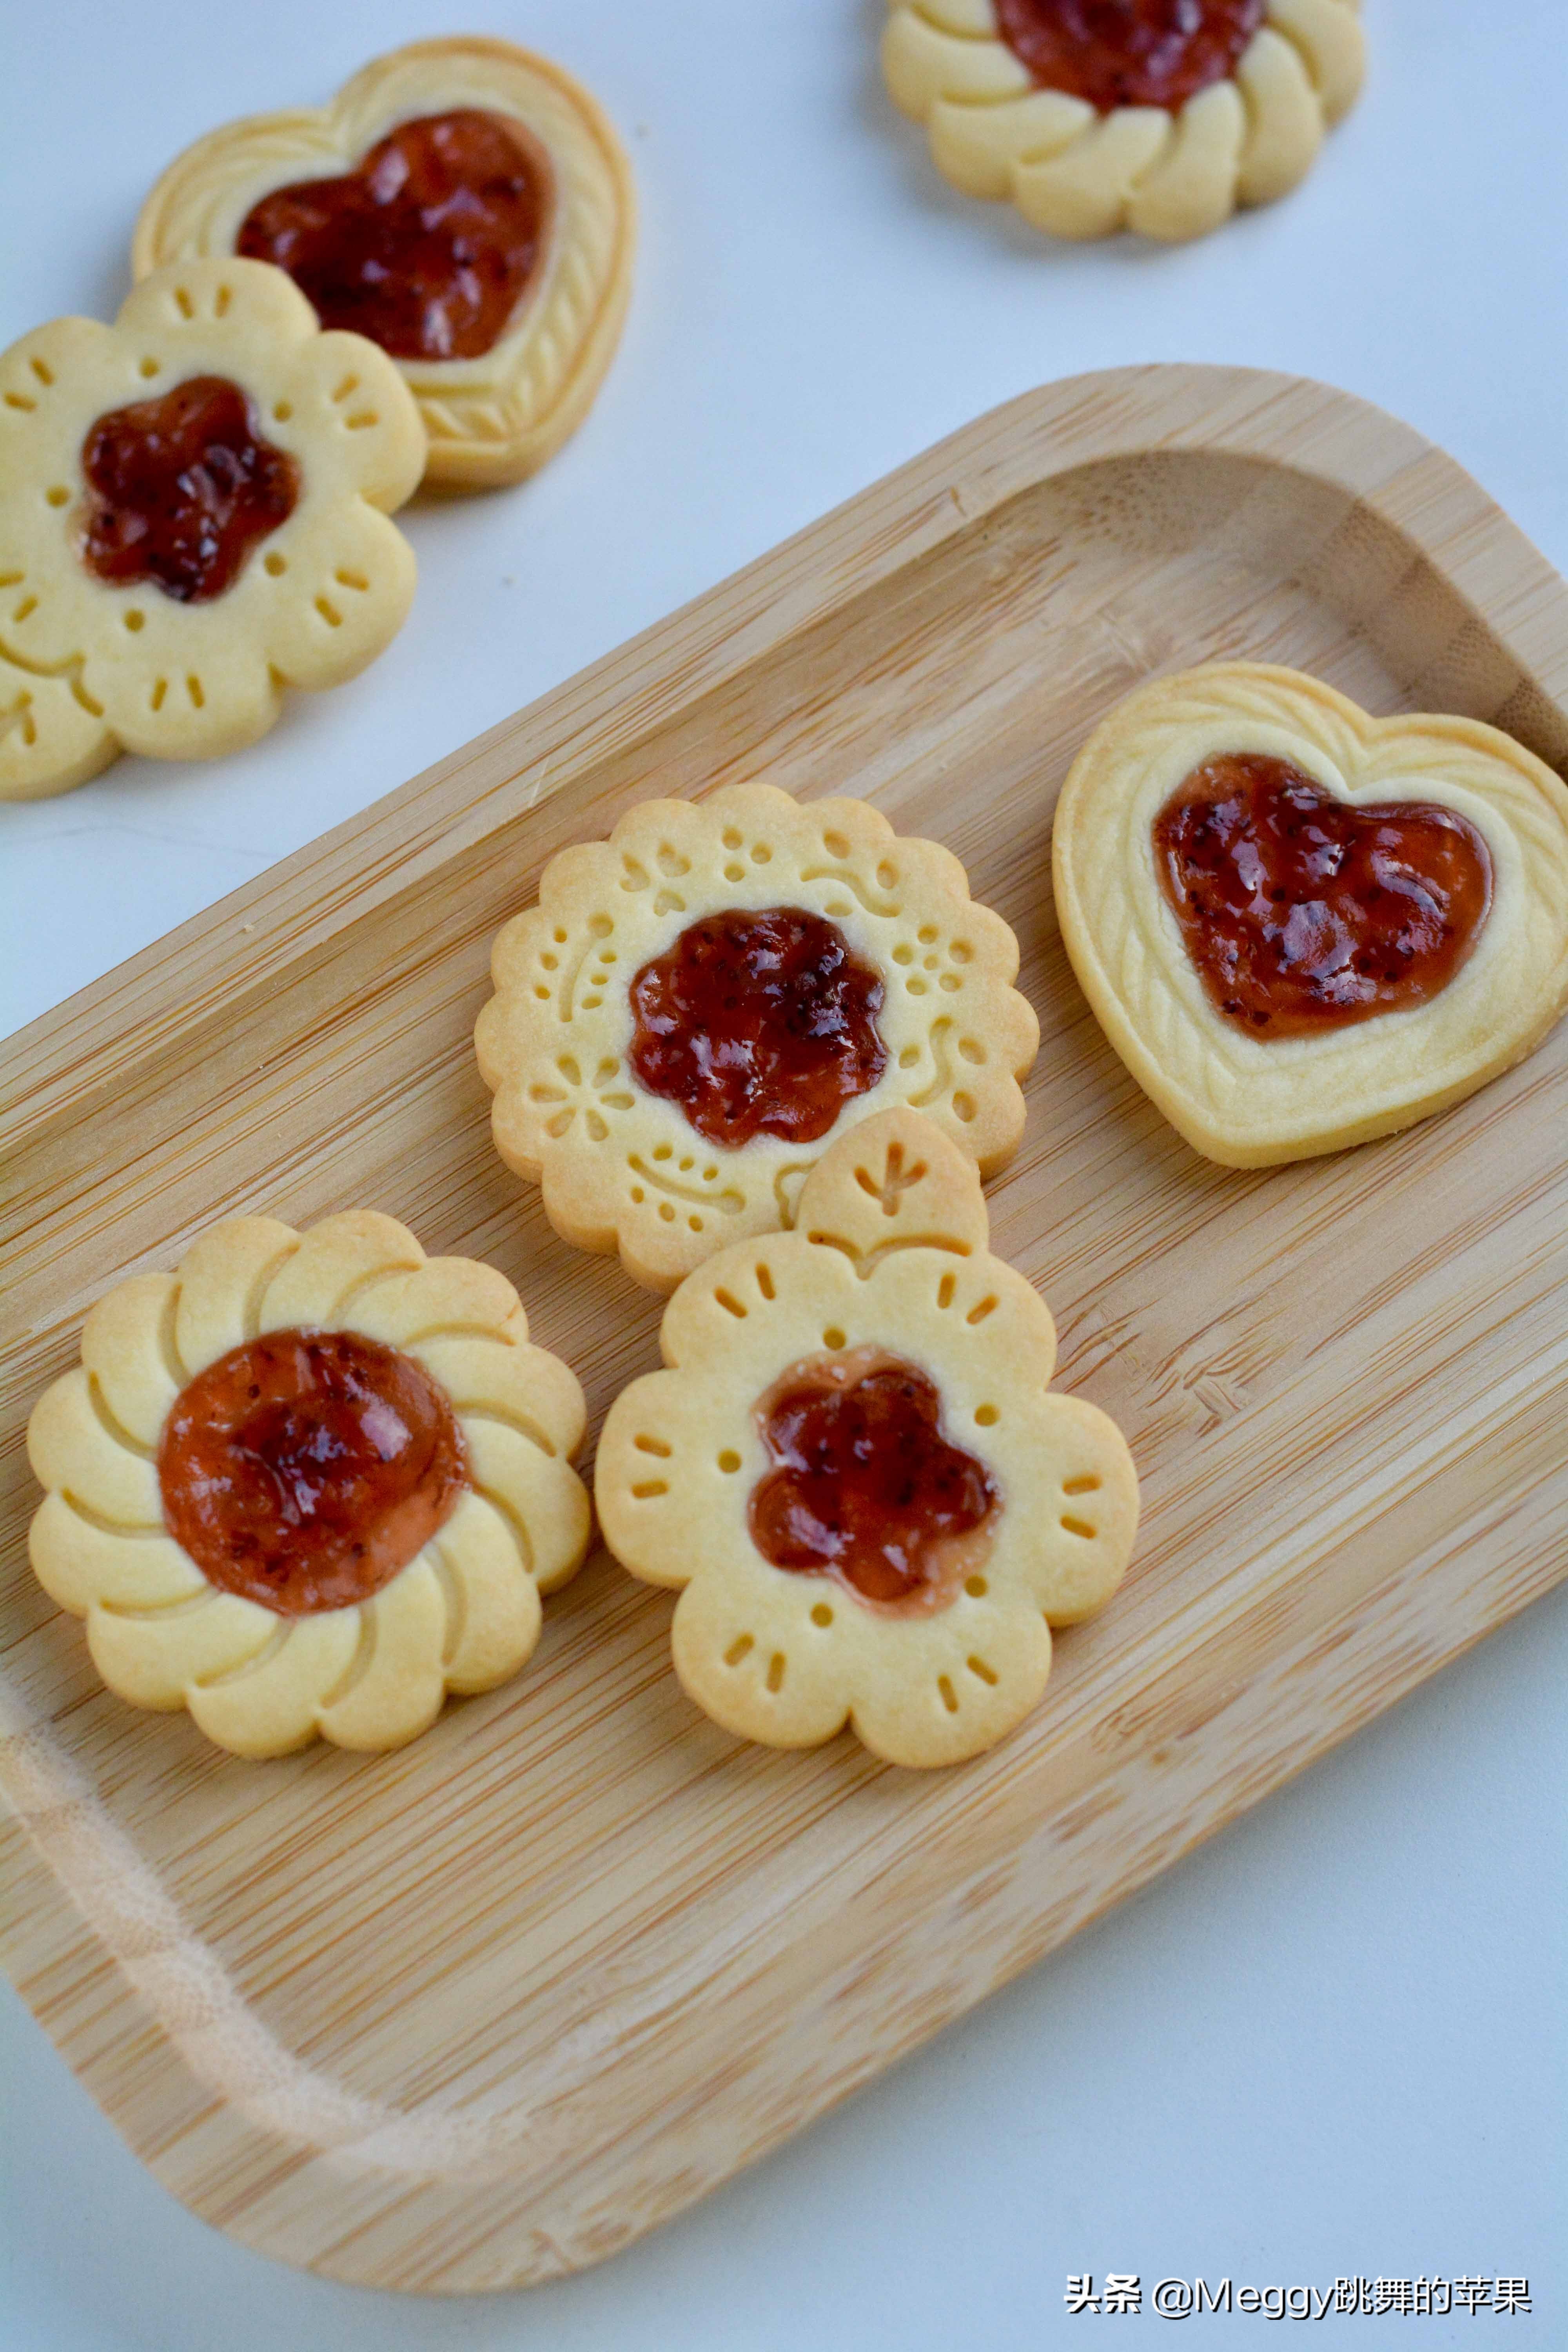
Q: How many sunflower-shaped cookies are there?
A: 2